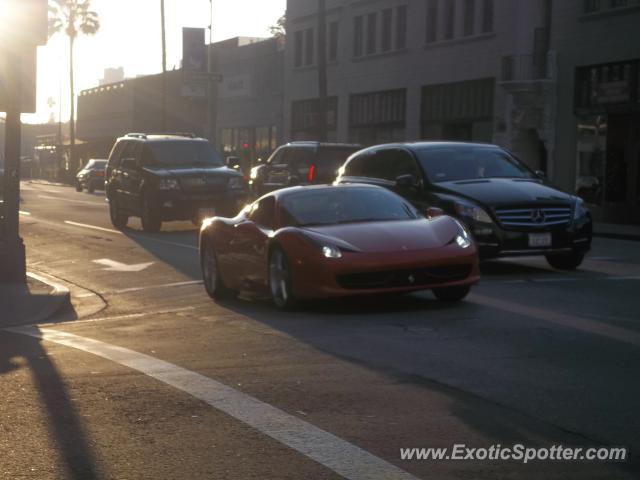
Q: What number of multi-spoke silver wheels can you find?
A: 2